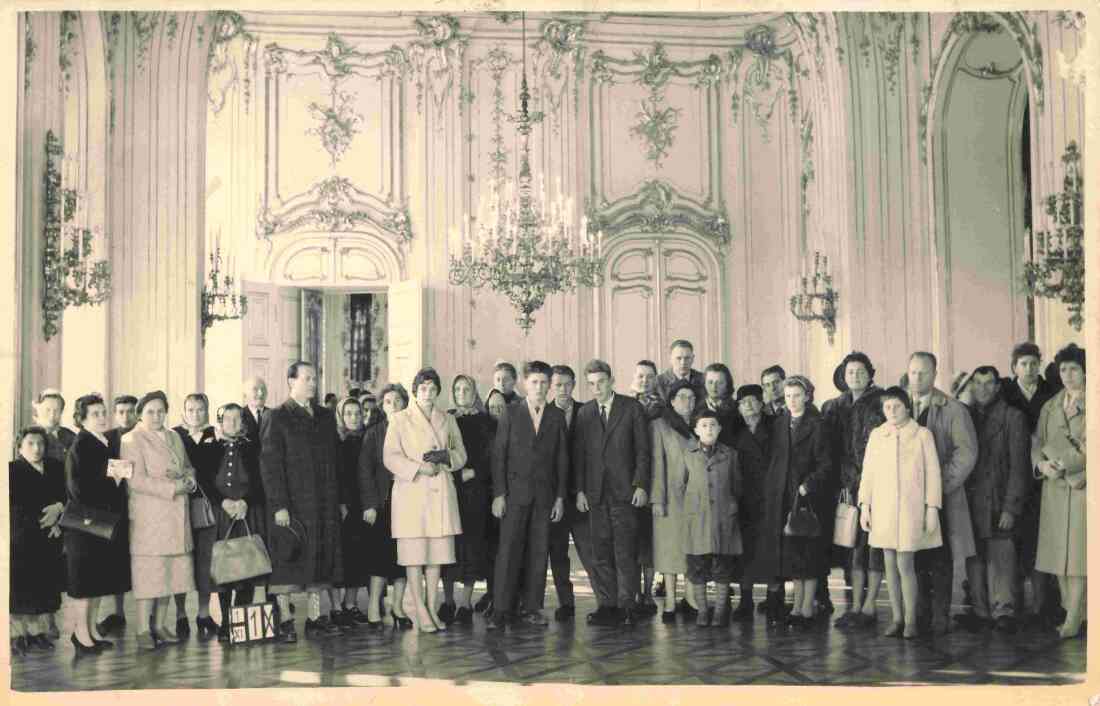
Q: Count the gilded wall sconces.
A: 4